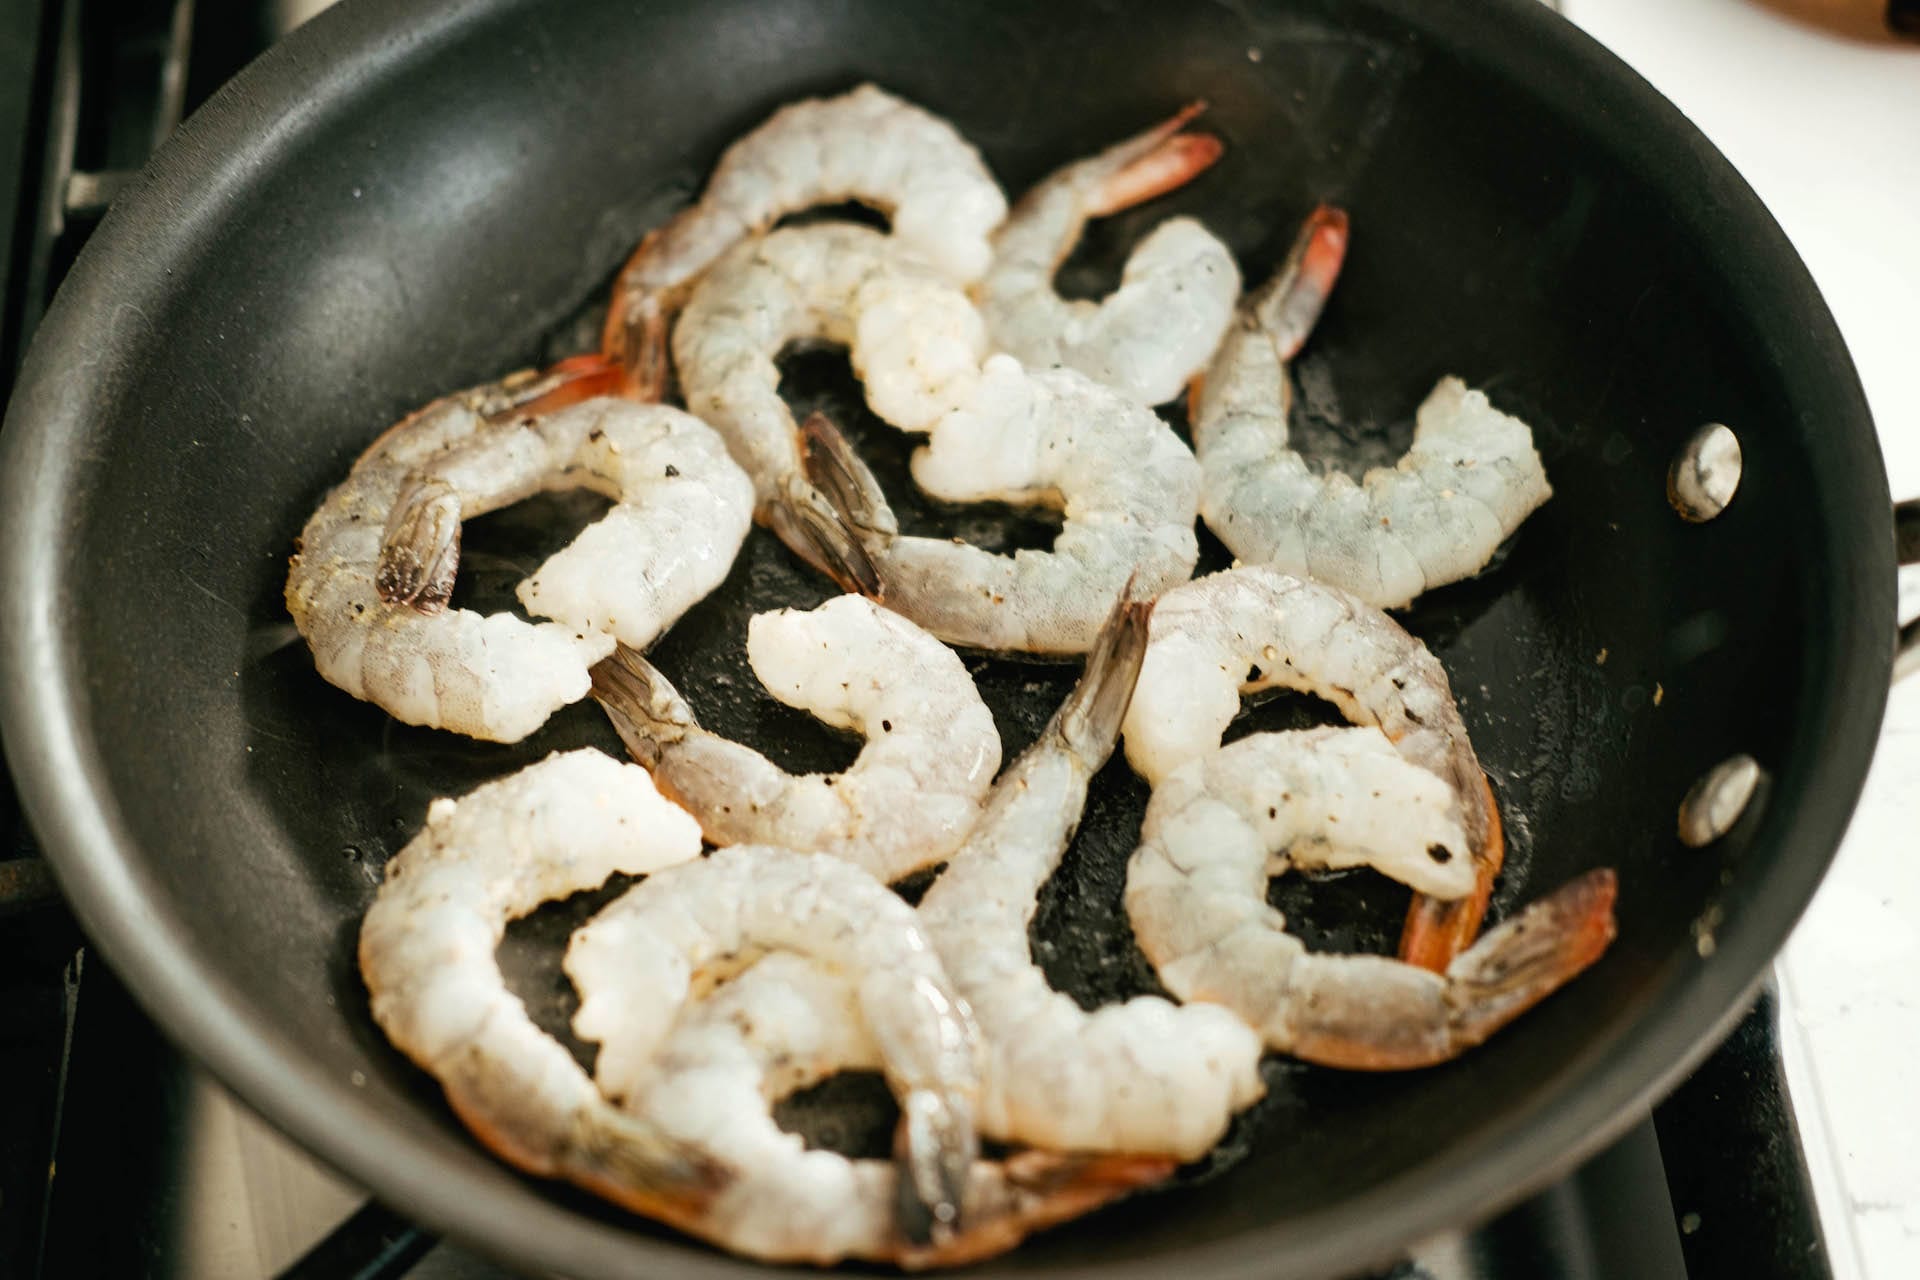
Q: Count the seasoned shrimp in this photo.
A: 14